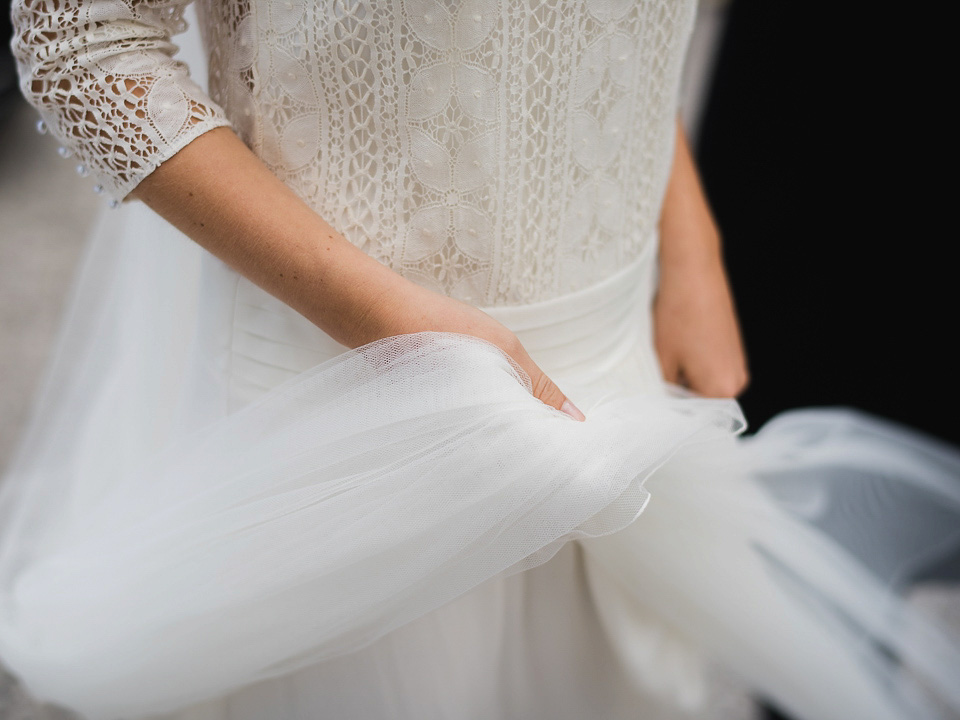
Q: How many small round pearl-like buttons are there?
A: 5